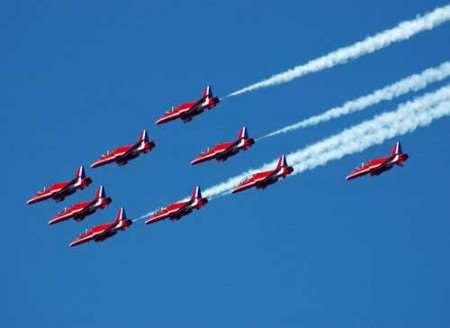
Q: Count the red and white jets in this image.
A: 9